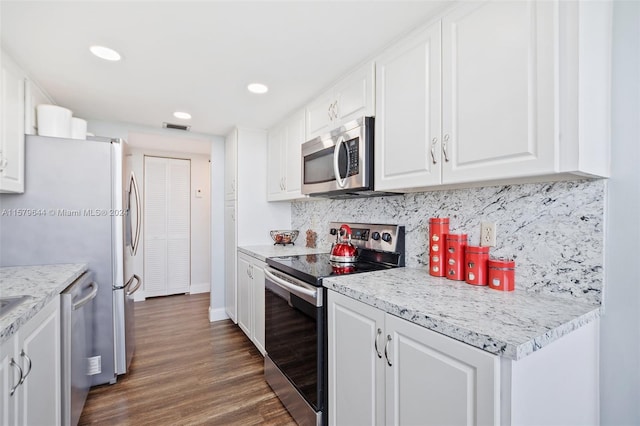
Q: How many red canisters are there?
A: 4